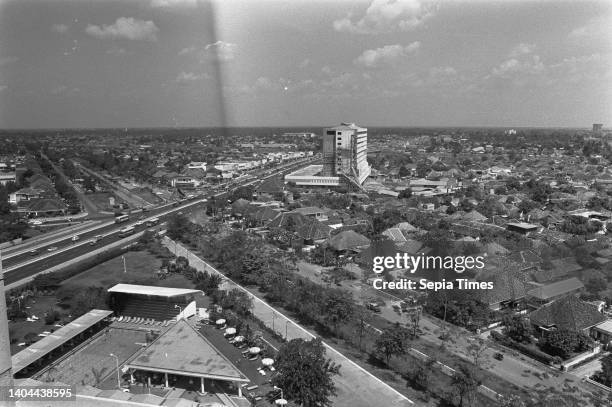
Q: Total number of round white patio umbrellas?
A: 6